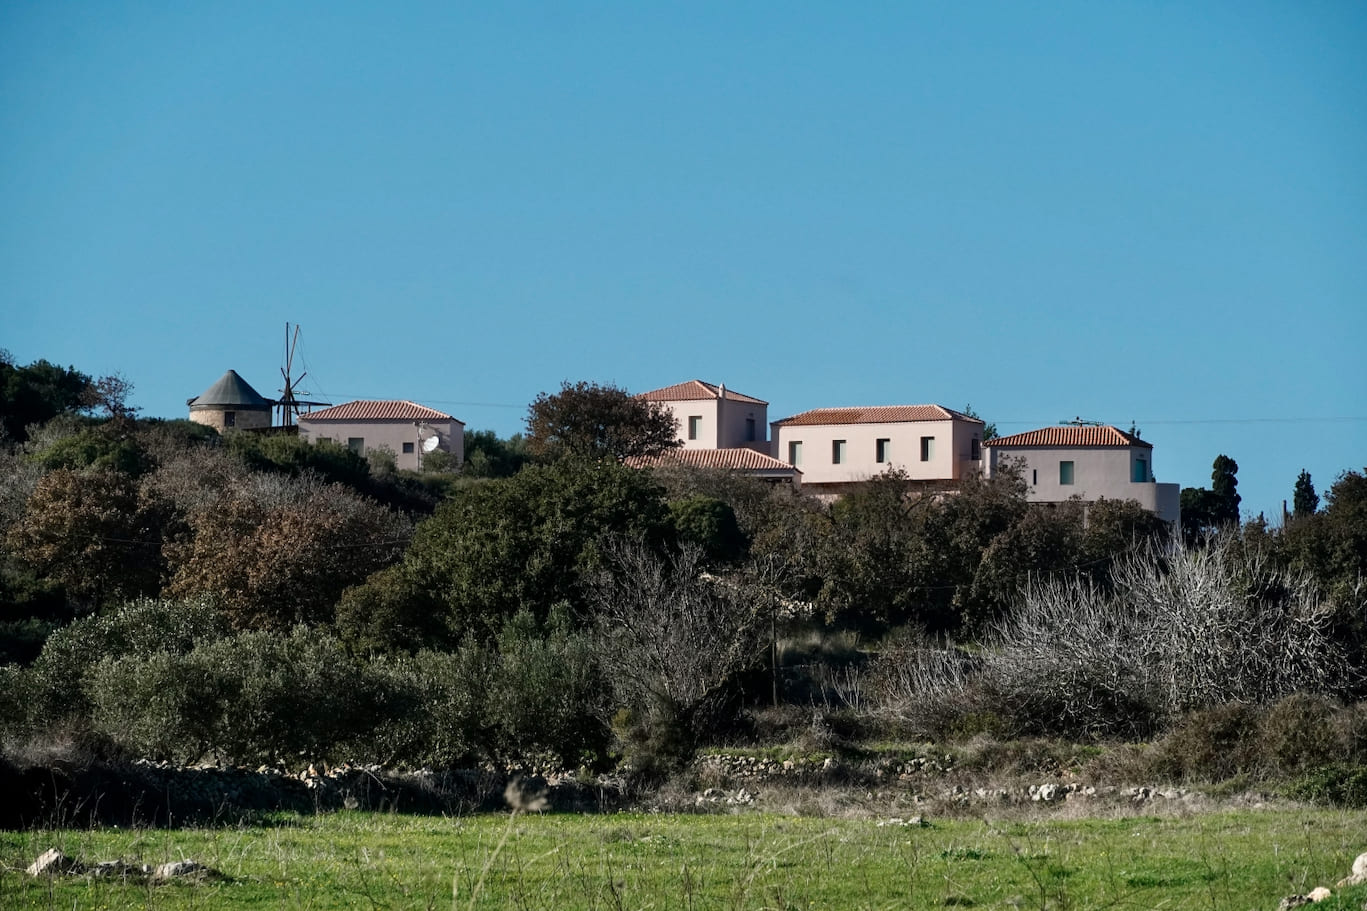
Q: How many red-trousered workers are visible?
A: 0